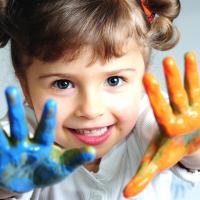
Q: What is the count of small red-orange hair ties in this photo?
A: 1